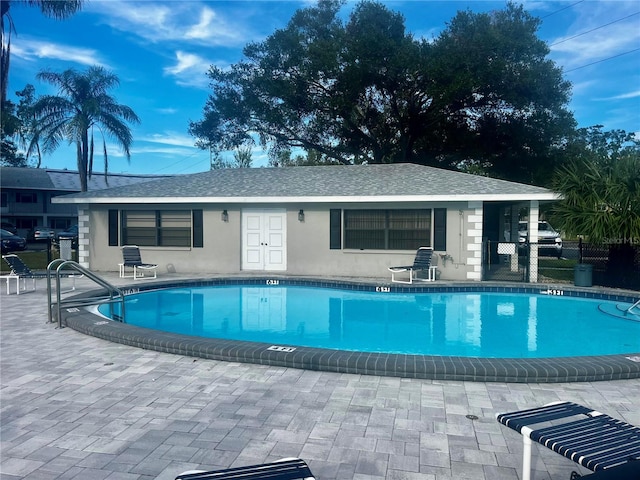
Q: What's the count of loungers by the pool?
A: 5